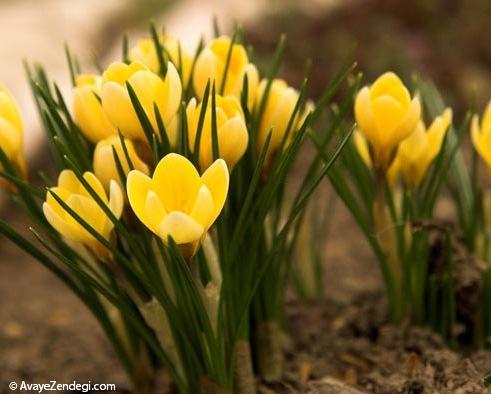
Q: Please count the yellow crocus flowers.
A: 13